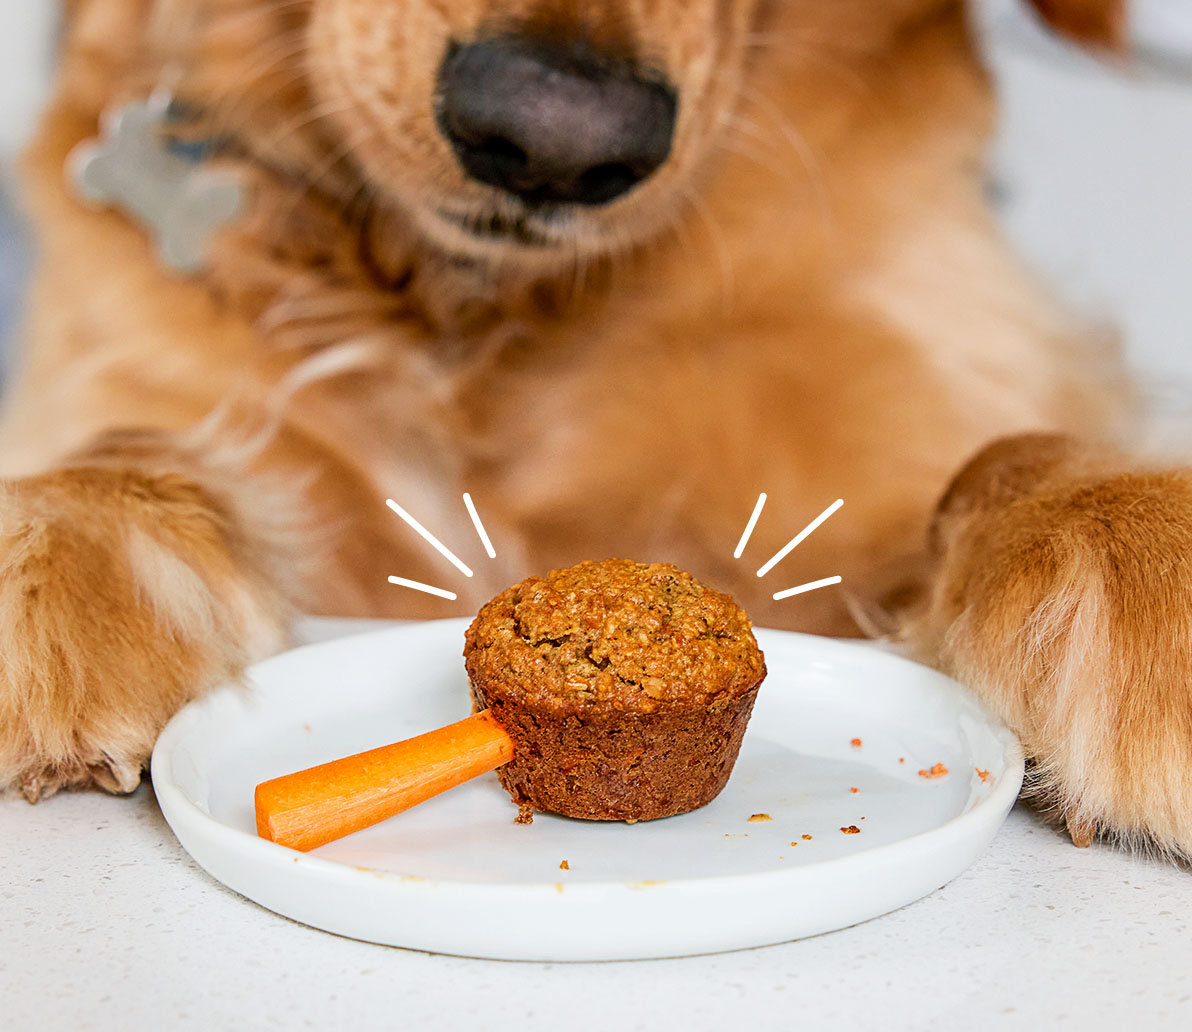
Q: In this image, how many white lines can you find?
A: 6